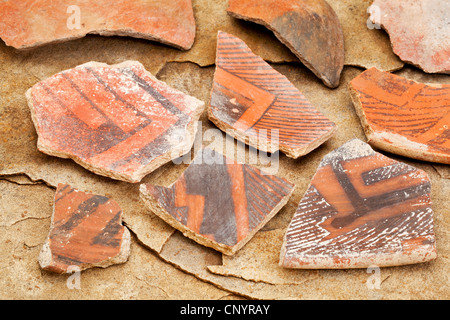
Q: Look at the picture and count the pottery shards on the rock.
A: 9